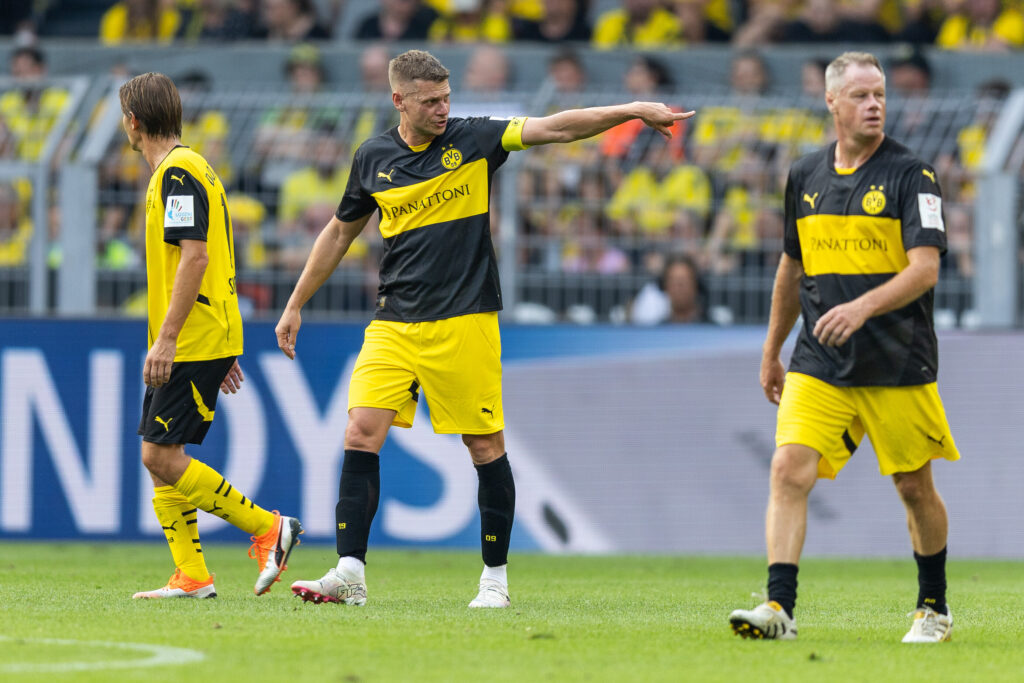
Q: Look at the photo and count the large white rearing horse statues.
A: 0